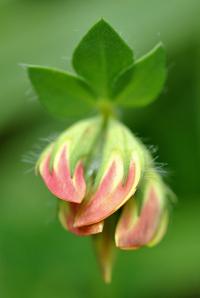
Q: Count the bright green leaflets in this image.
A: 3